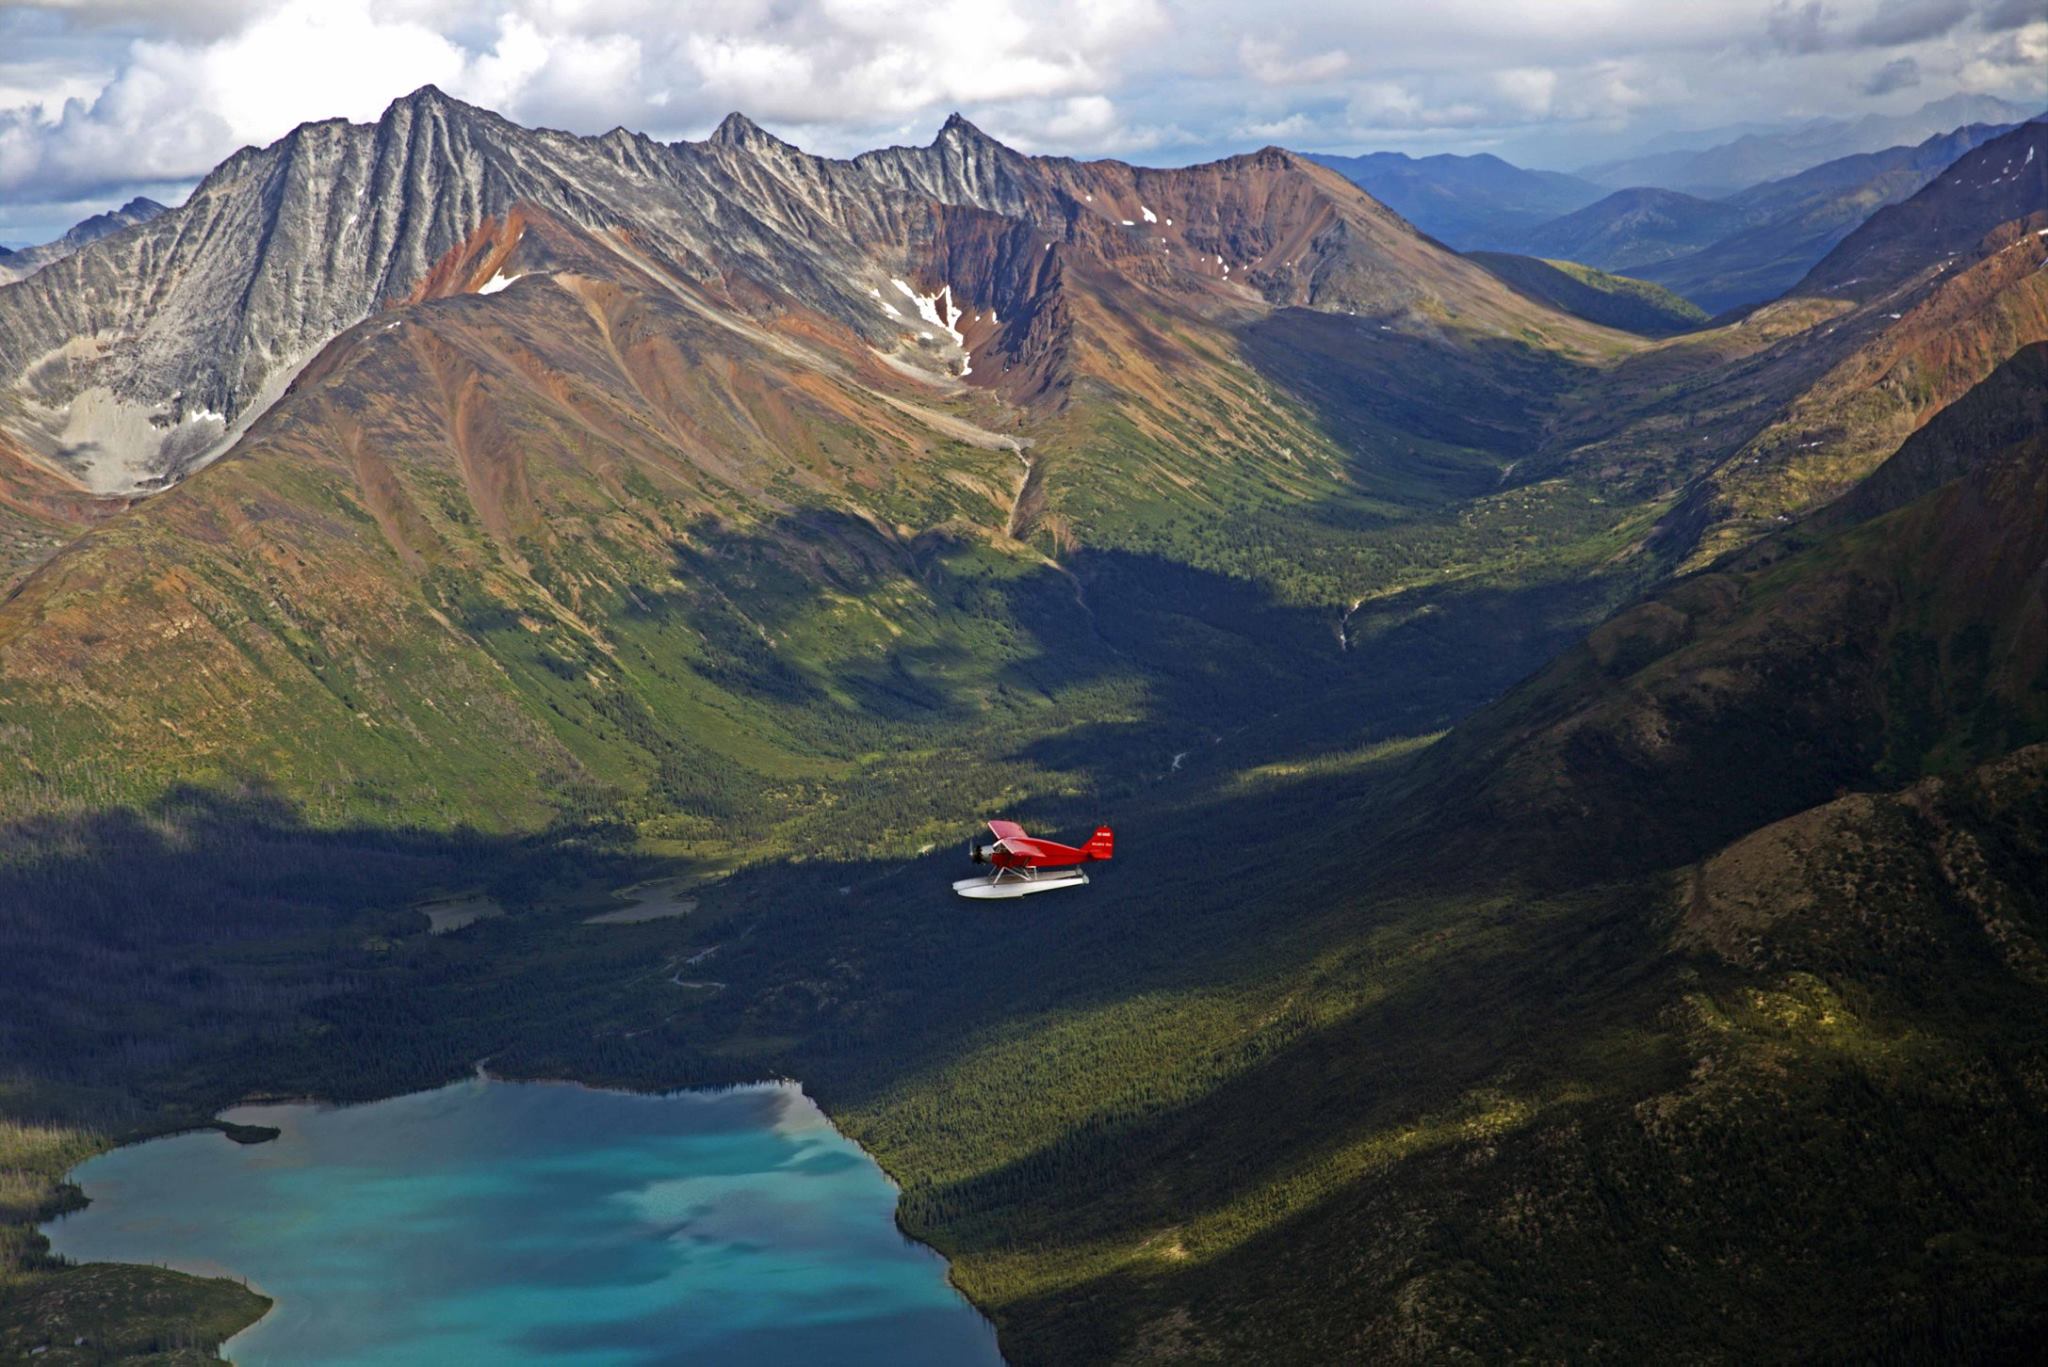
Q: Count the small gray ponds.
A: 2